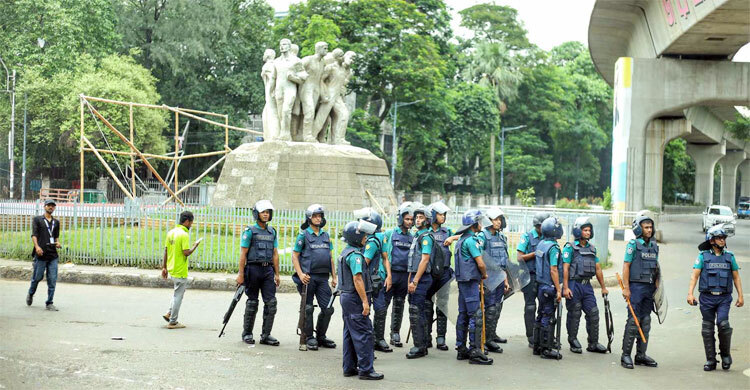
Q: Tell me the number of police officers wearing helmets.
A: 14